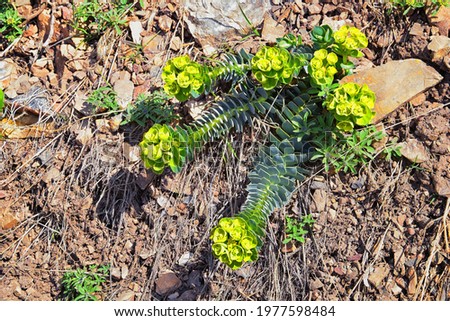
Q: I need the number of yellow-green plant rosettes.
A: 7